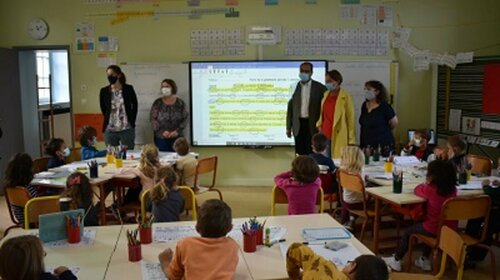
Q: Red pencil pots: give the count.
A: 5